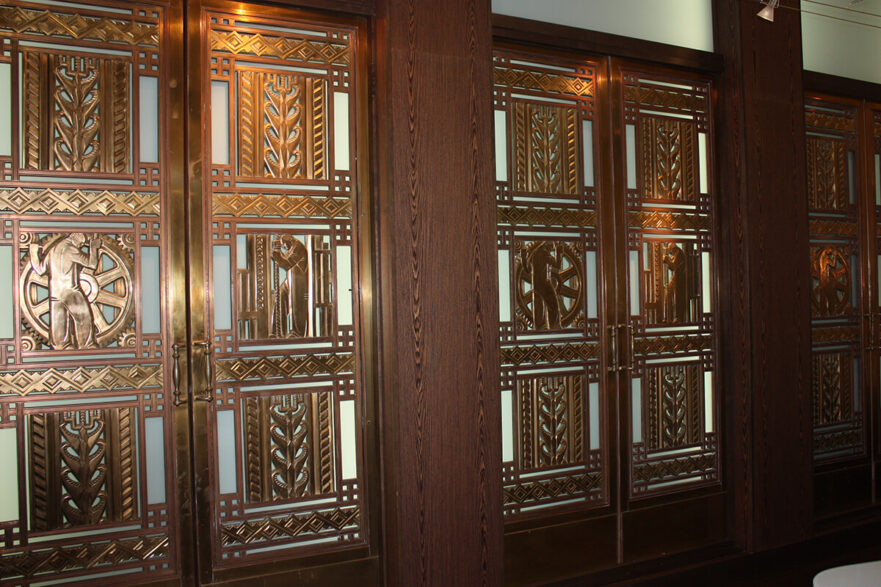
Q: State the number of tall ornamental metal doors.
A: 6